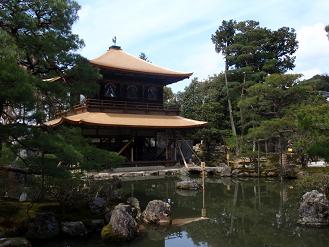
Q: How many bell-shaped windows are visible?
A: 3